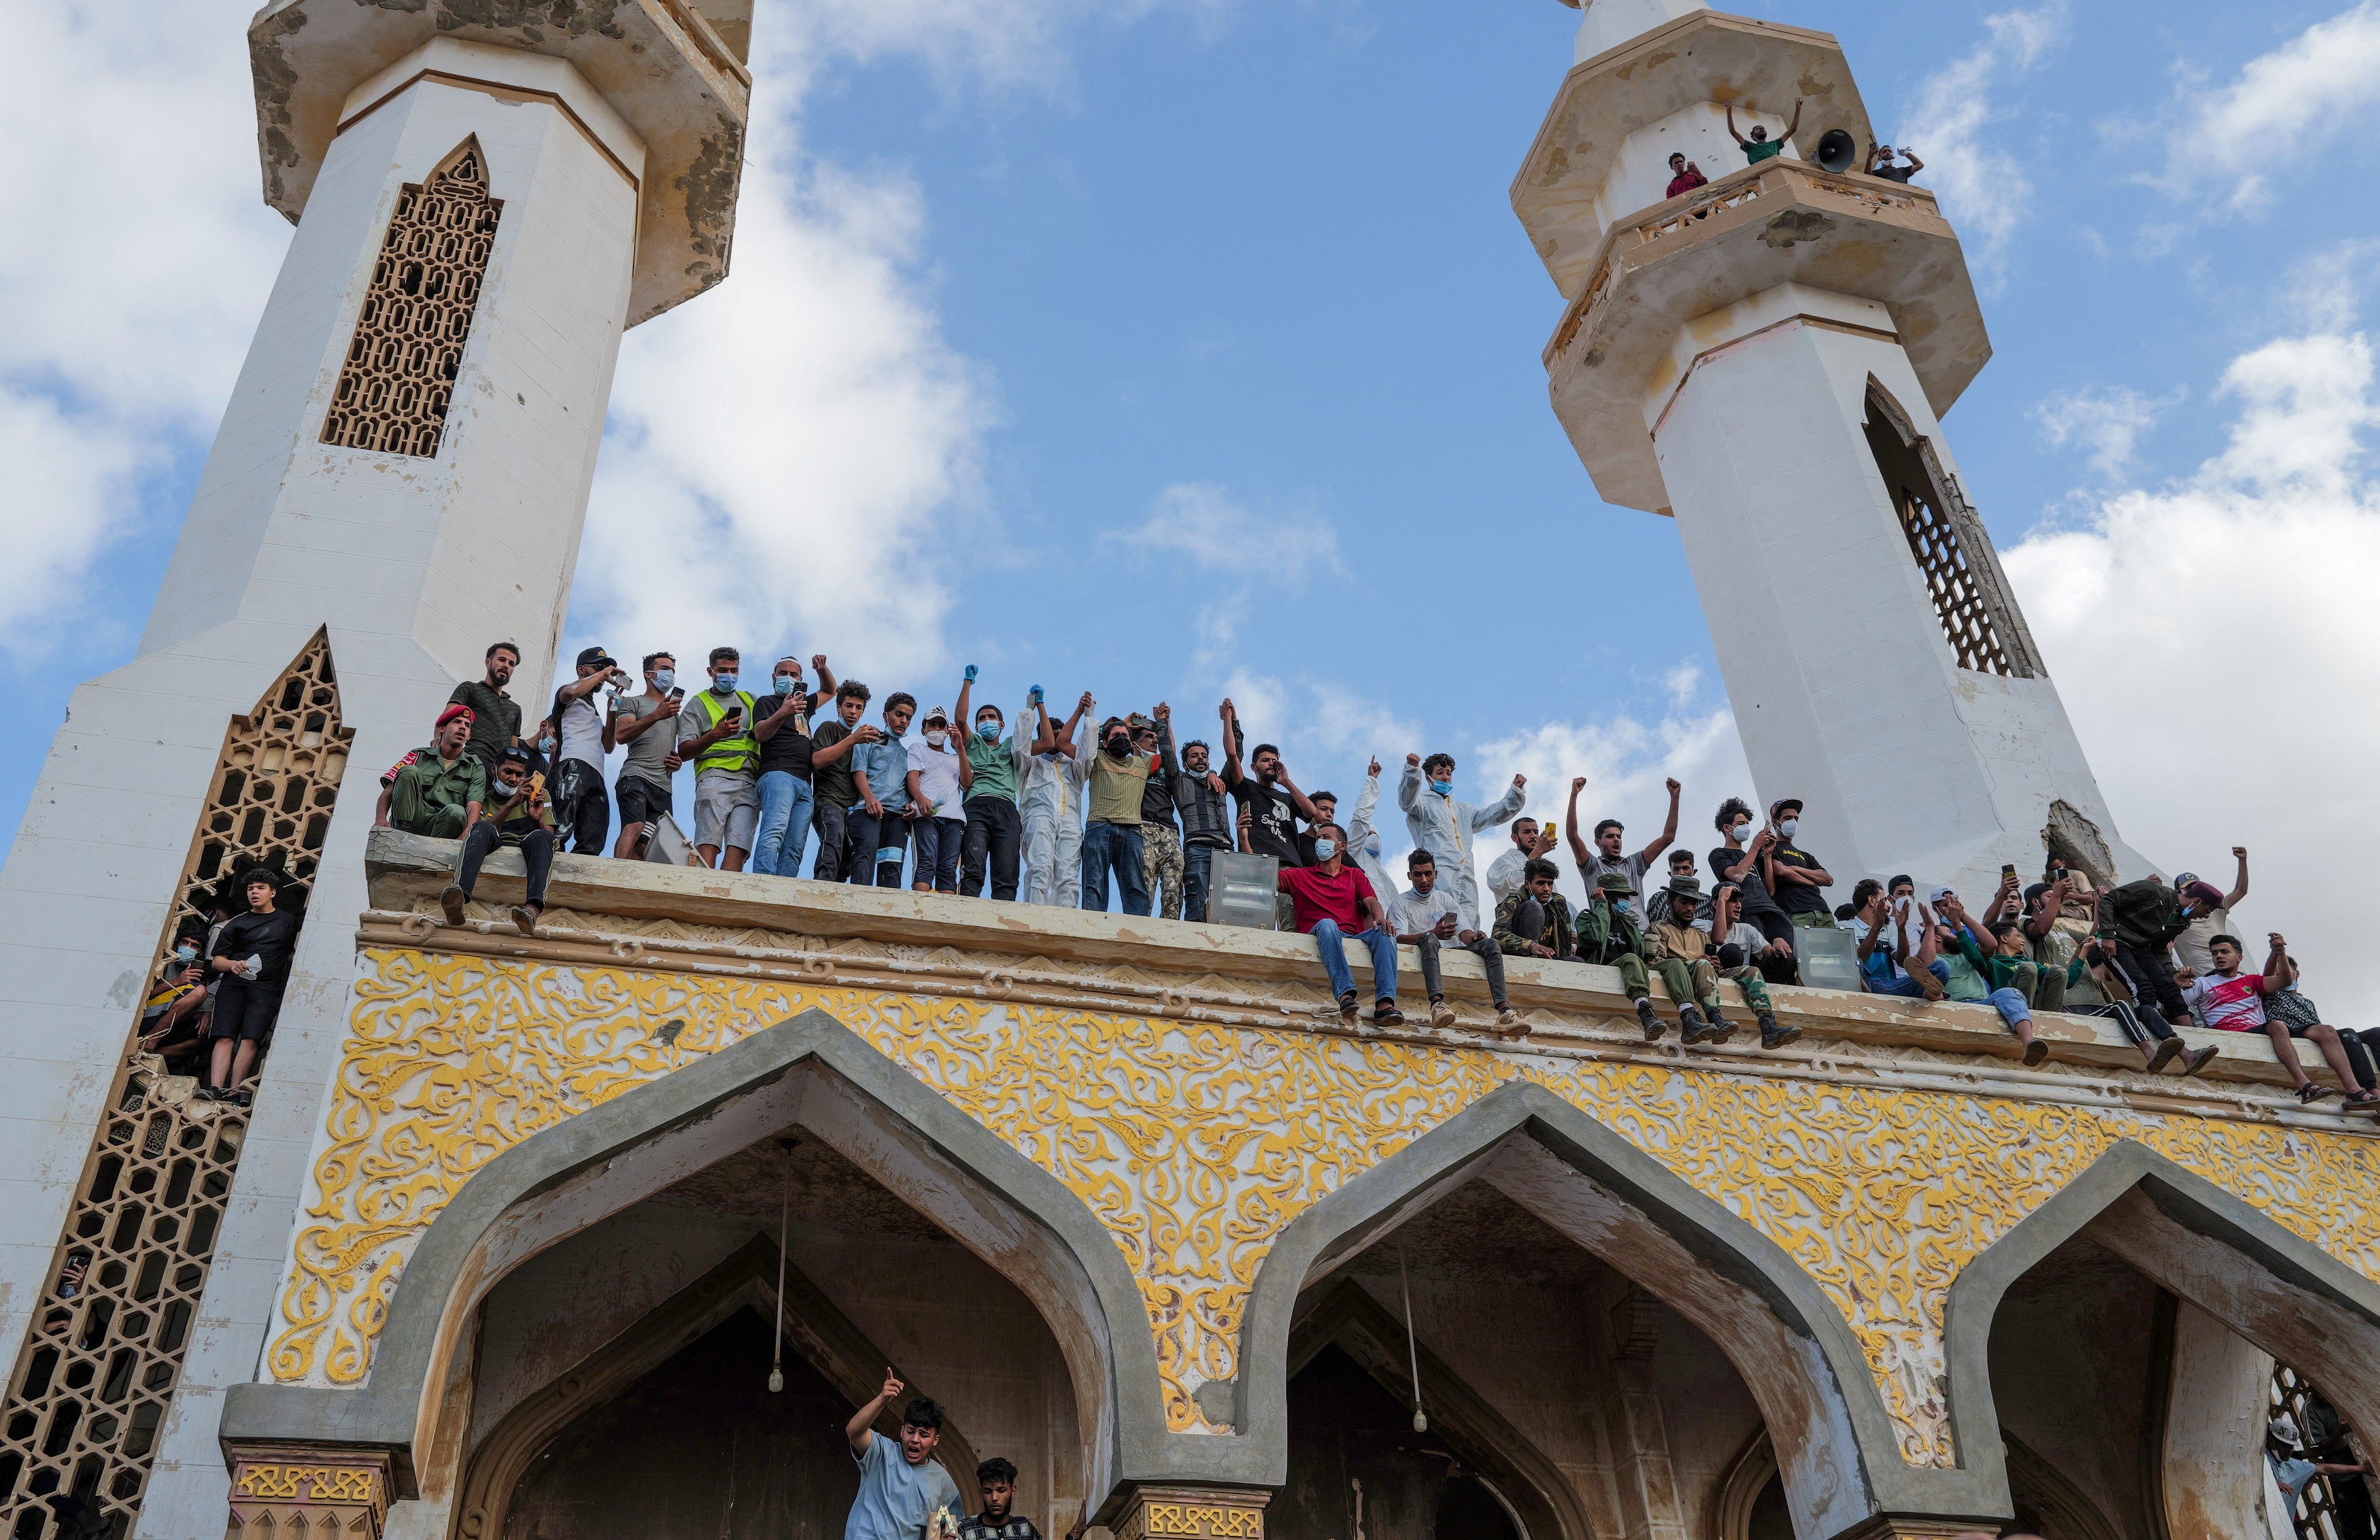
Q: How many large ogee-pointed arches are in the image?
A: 3